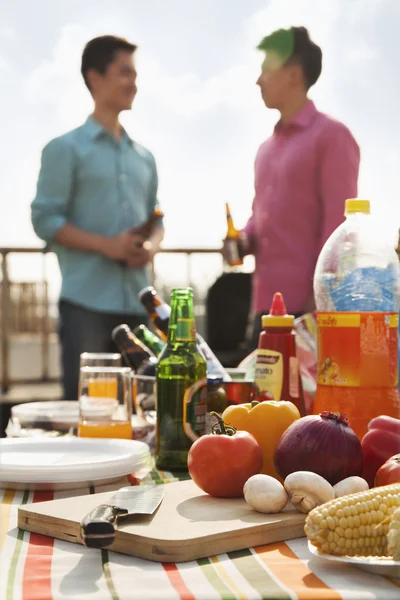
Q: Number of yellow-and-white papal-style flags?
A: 0